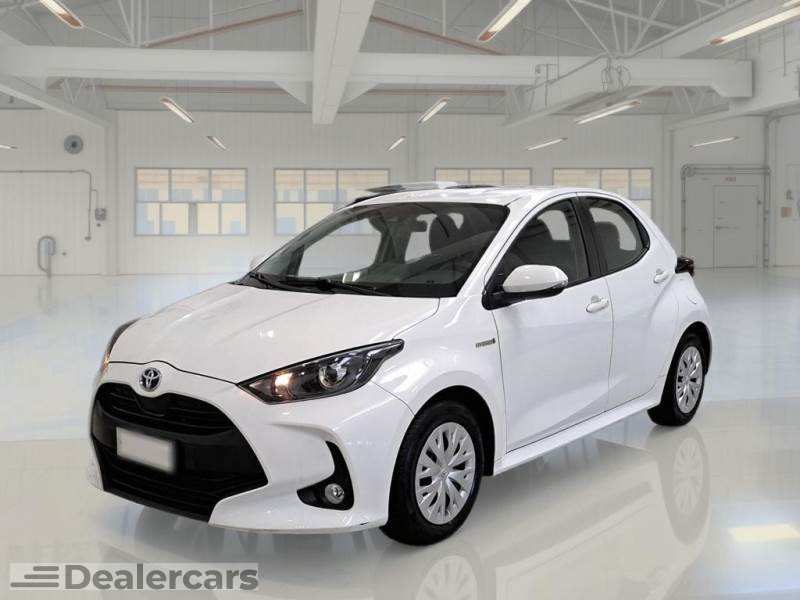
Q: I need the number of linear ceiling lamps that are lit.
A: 11